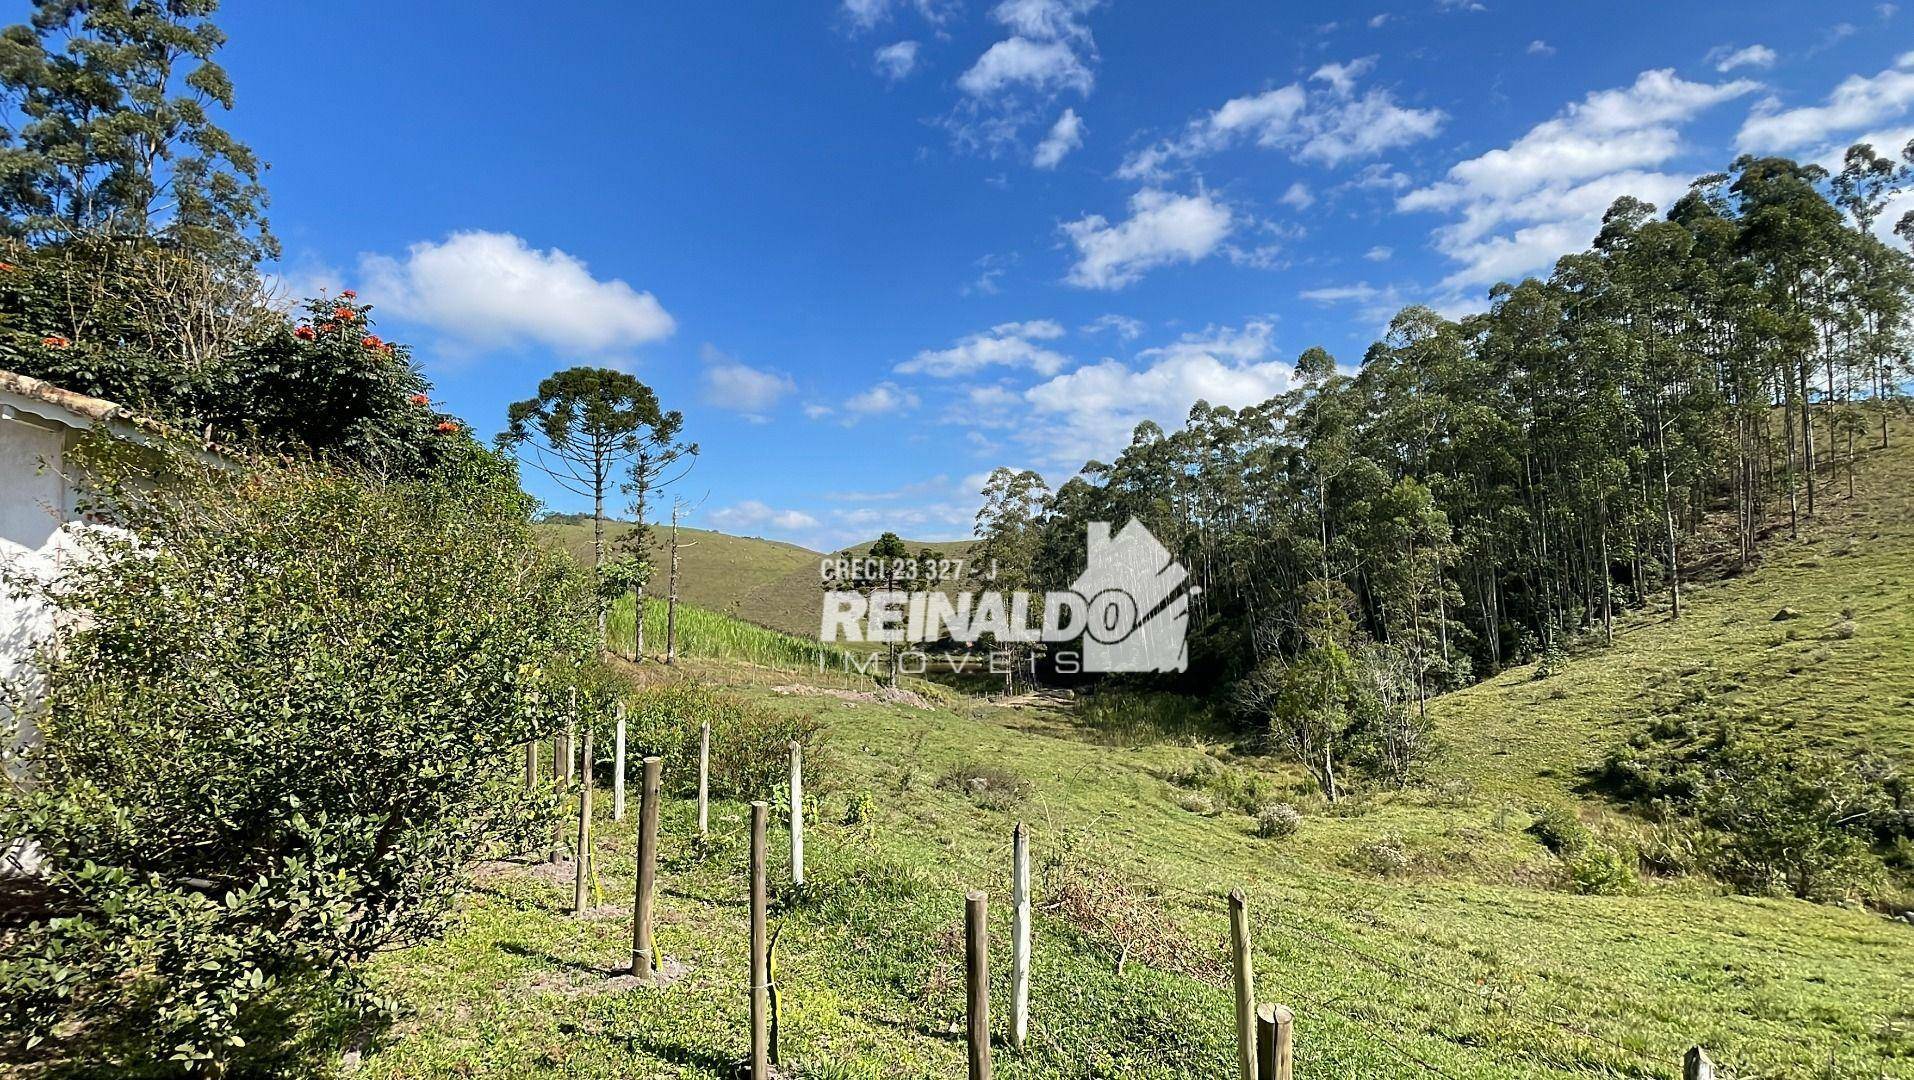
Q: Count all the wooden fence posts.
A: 14